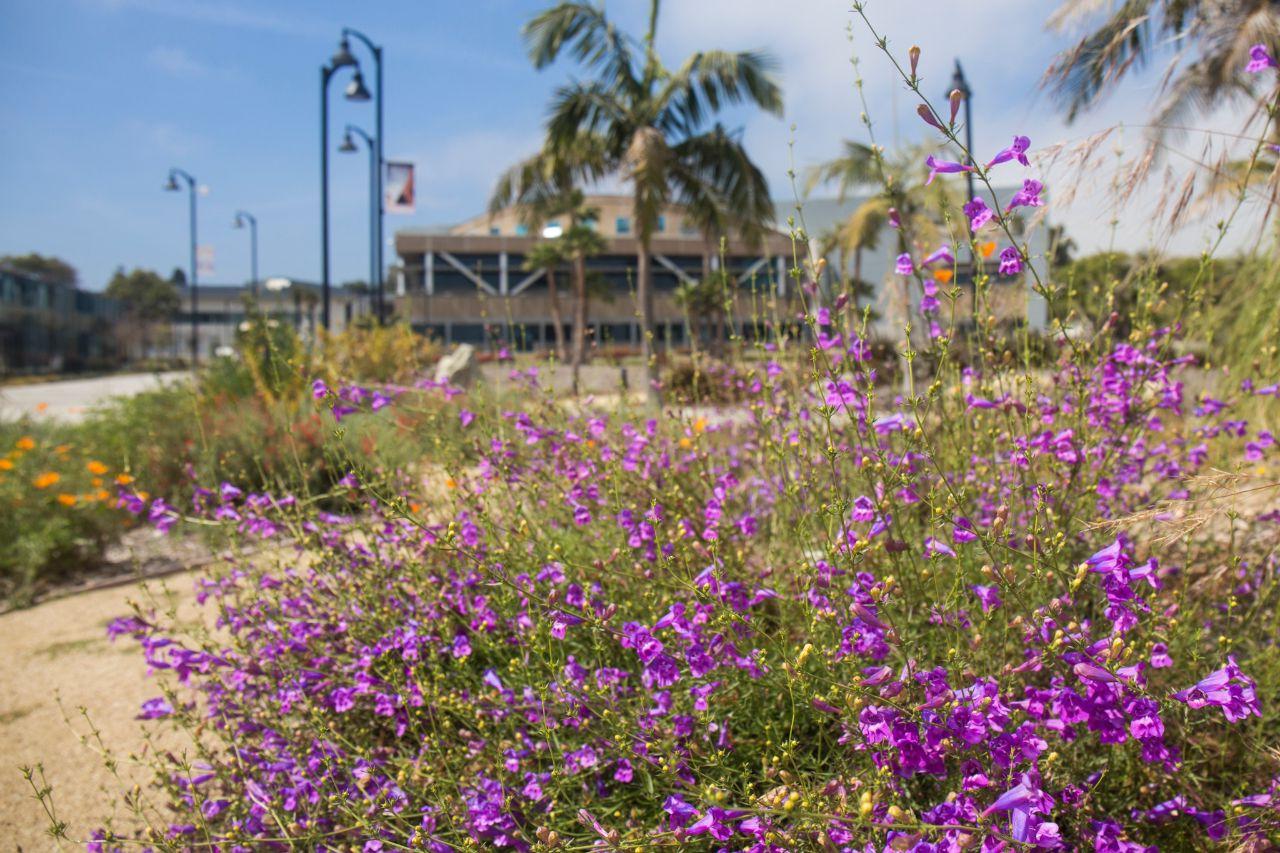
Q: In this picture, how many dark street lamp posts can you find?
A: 6